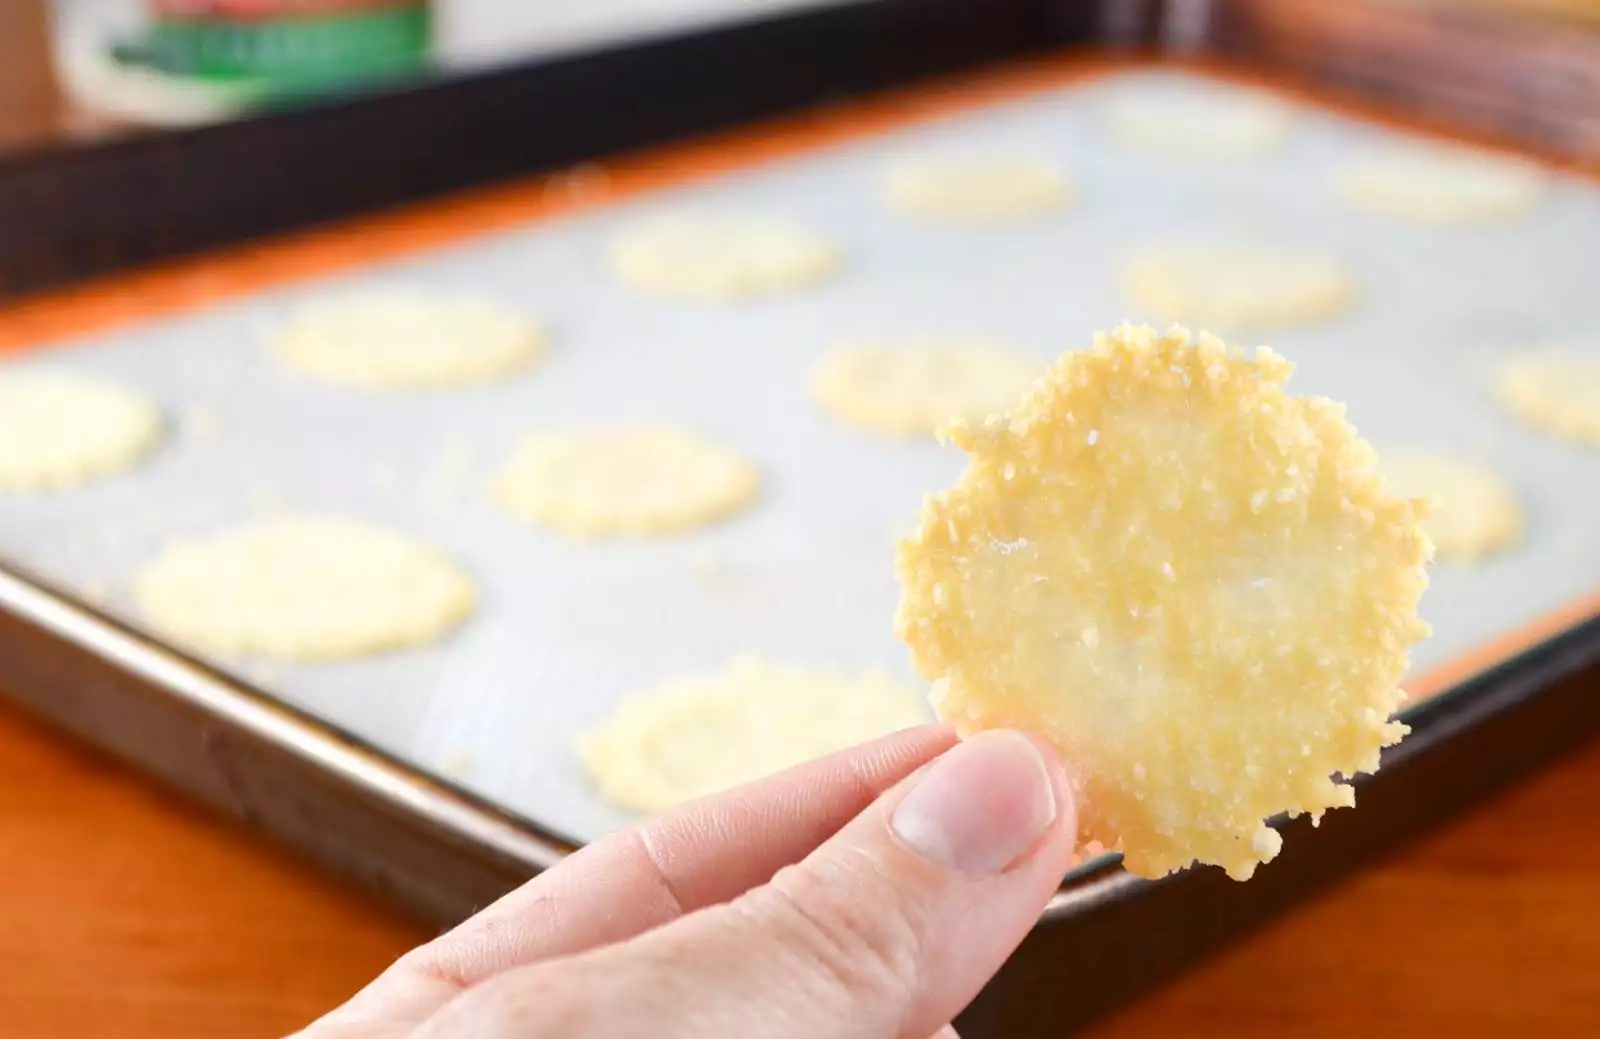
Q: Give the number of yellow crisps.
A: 14